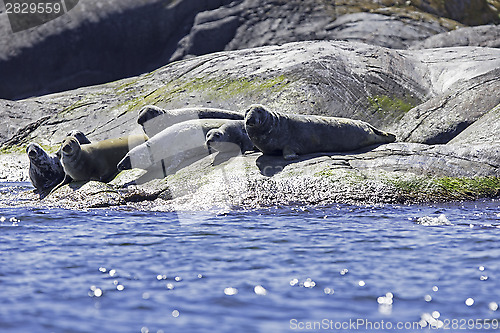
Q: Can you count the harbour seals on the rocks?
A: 7